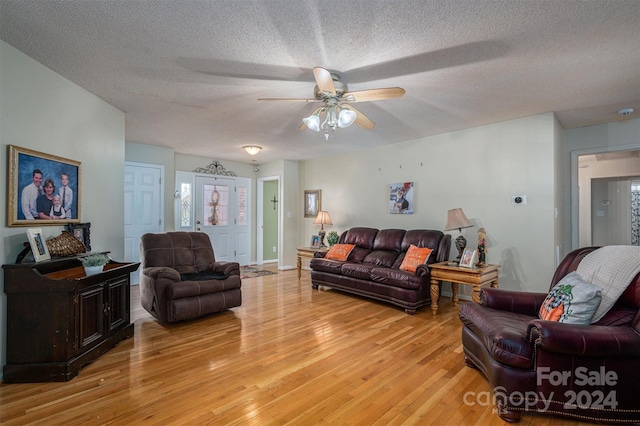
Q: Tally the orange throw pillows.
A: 2